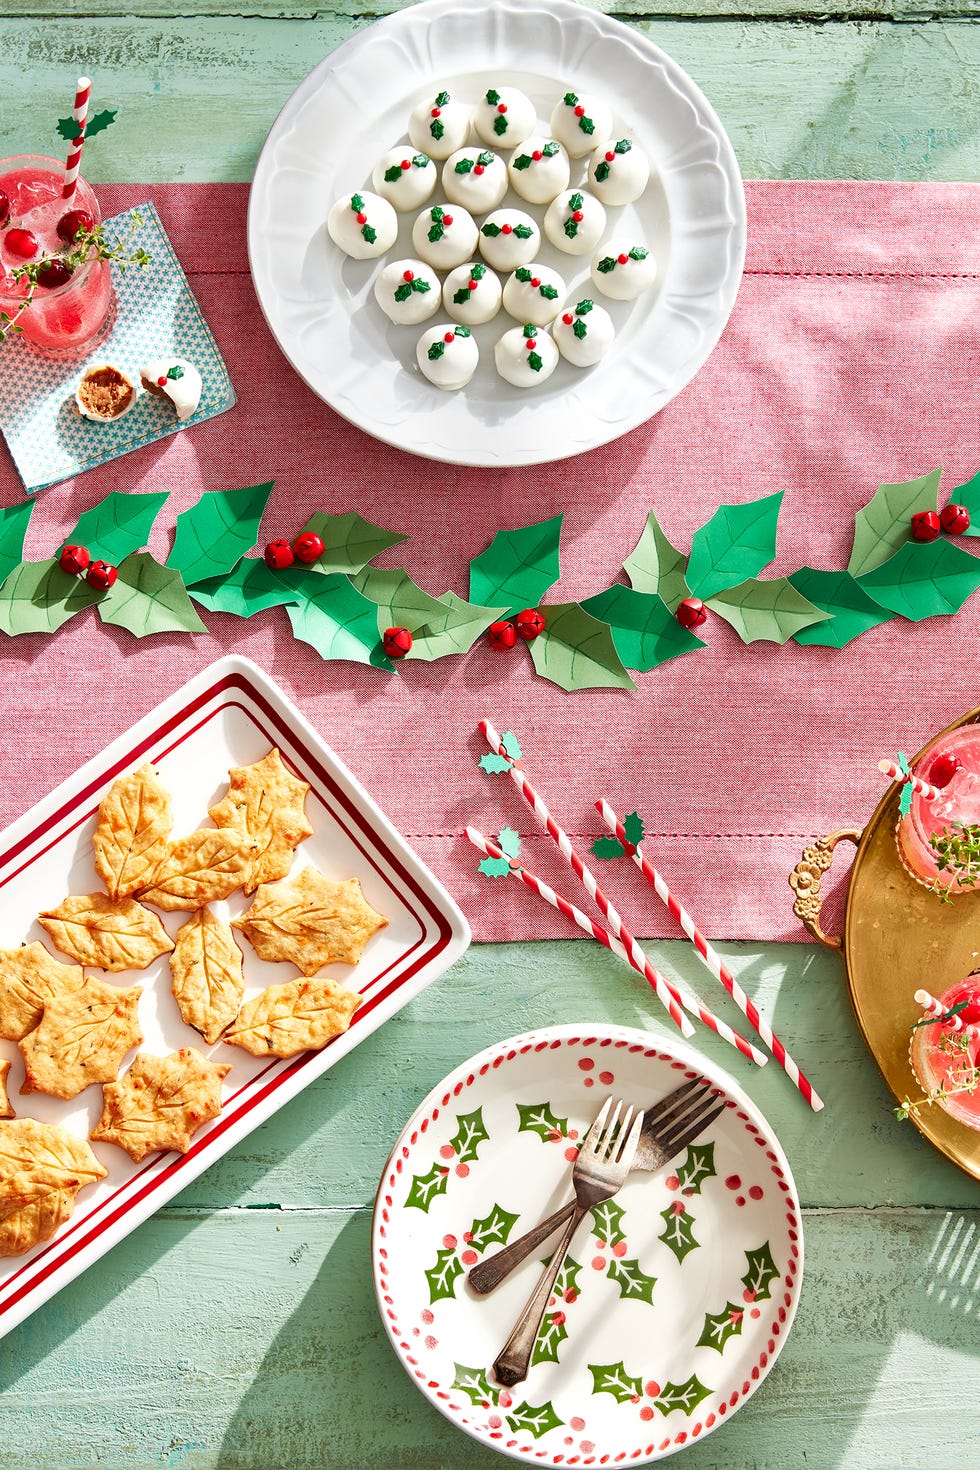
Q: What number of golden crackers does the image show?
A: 13